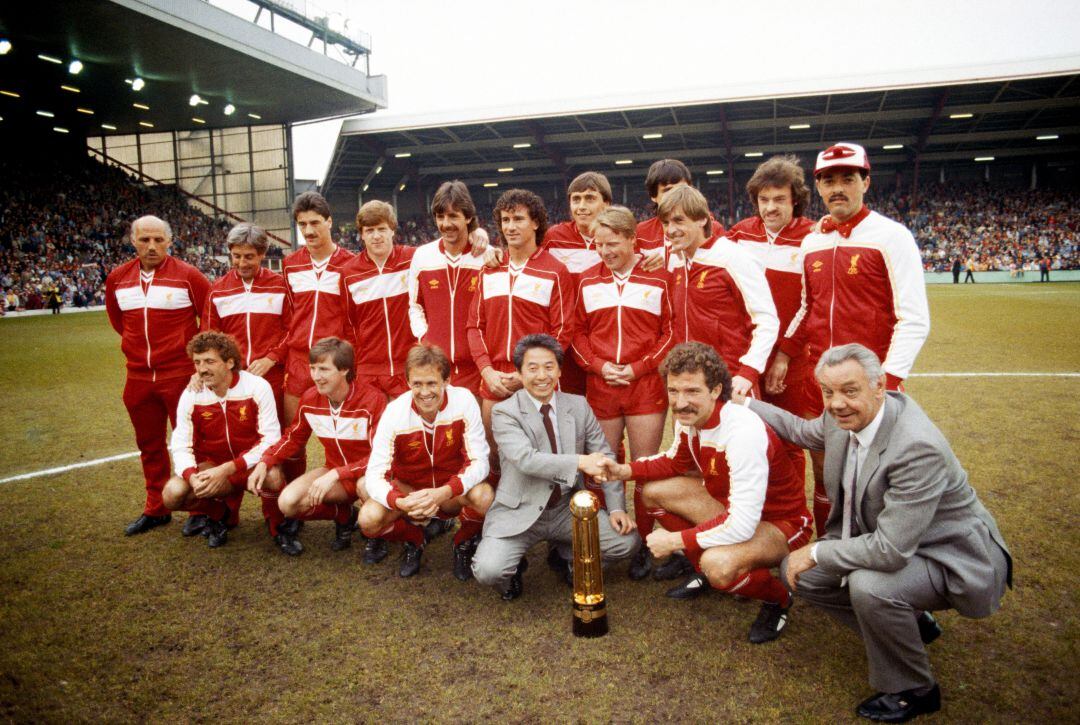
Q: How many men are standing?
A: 12